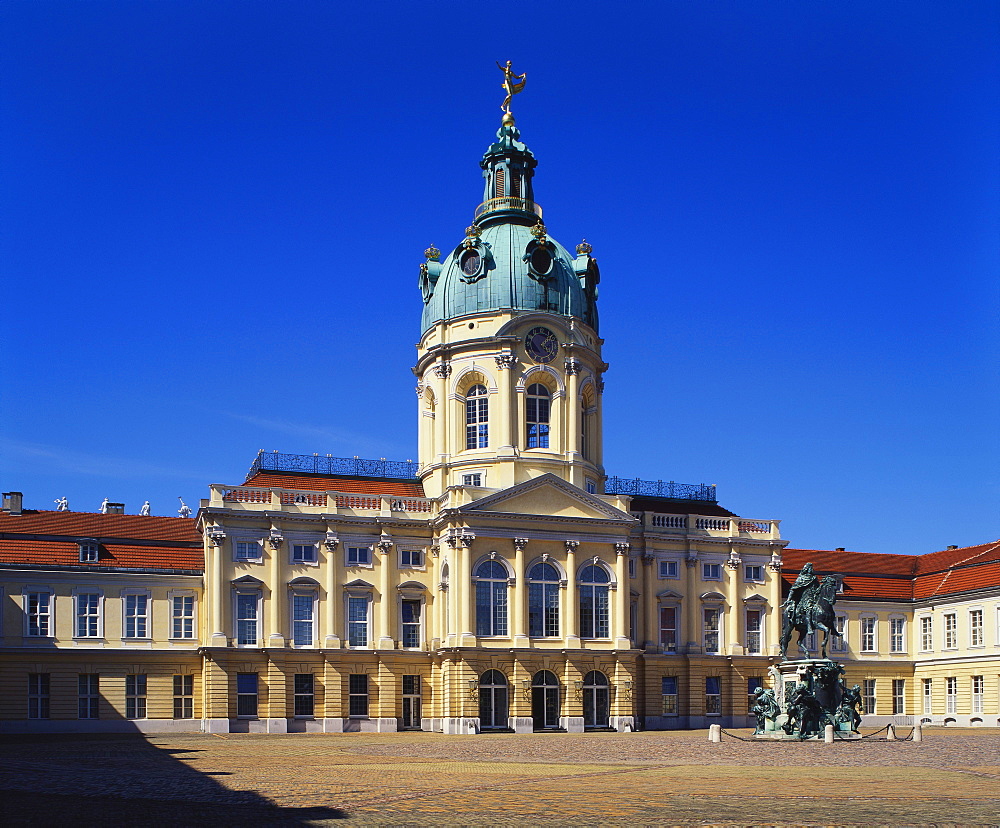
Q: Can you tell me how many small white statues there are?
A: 4